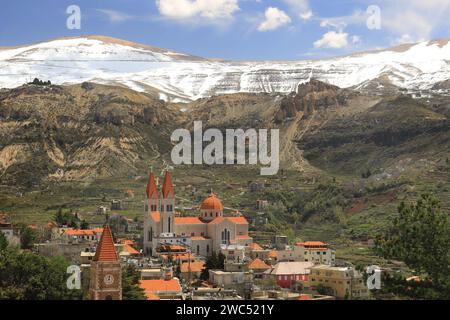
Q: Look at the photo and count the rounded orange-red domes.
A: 1